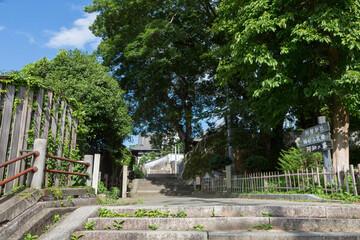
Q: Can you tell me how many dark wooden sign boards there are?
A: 3